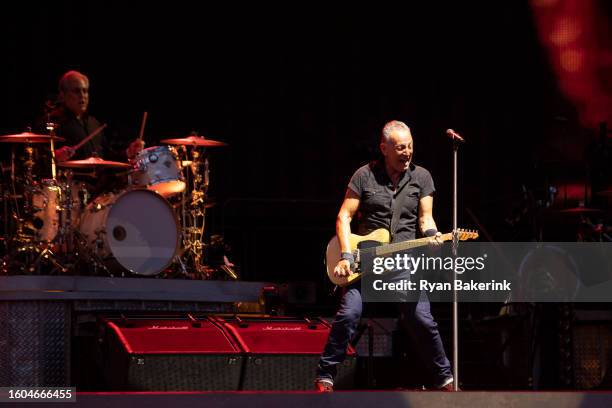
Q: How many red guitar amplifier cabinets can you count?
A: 2